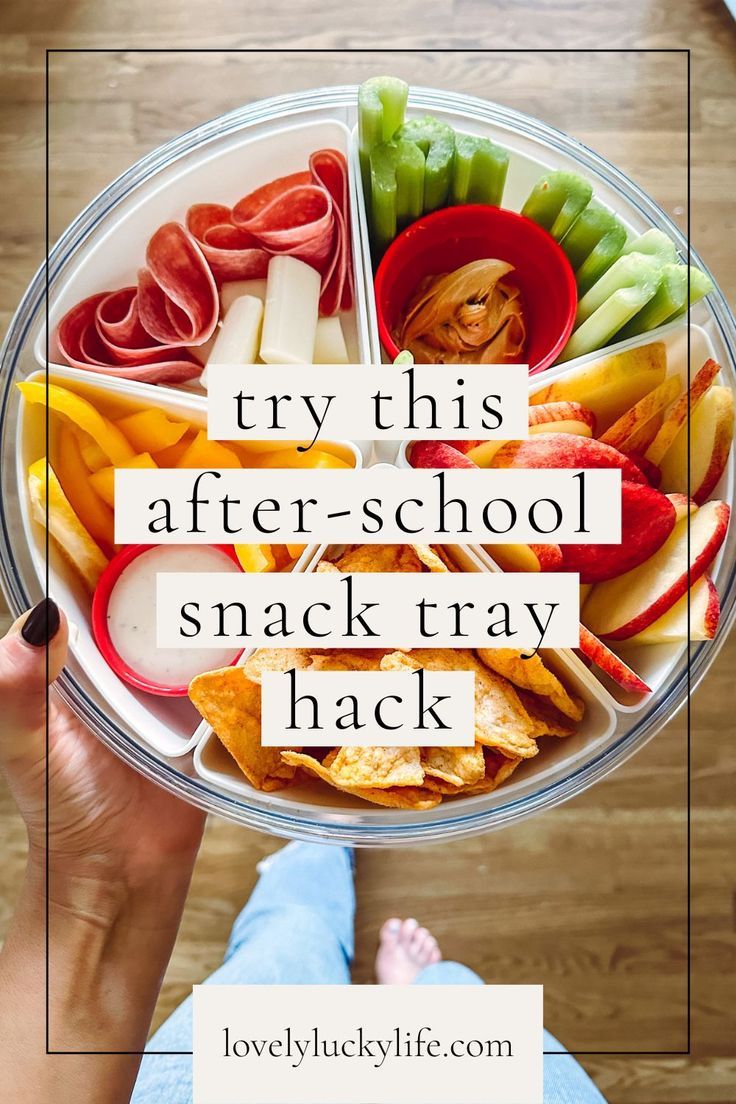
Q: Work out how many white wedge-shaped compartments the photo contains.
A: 5